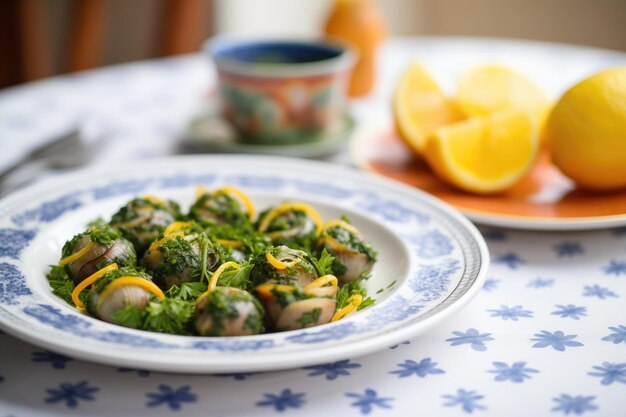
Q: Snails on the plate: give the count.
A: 10